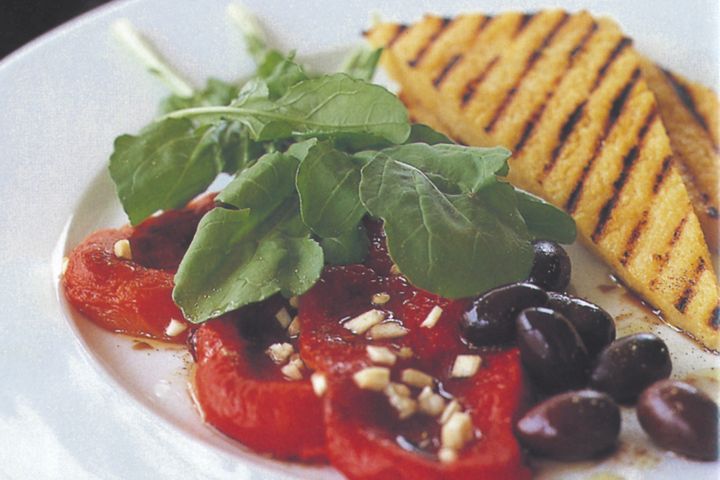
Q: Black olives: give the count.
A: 7